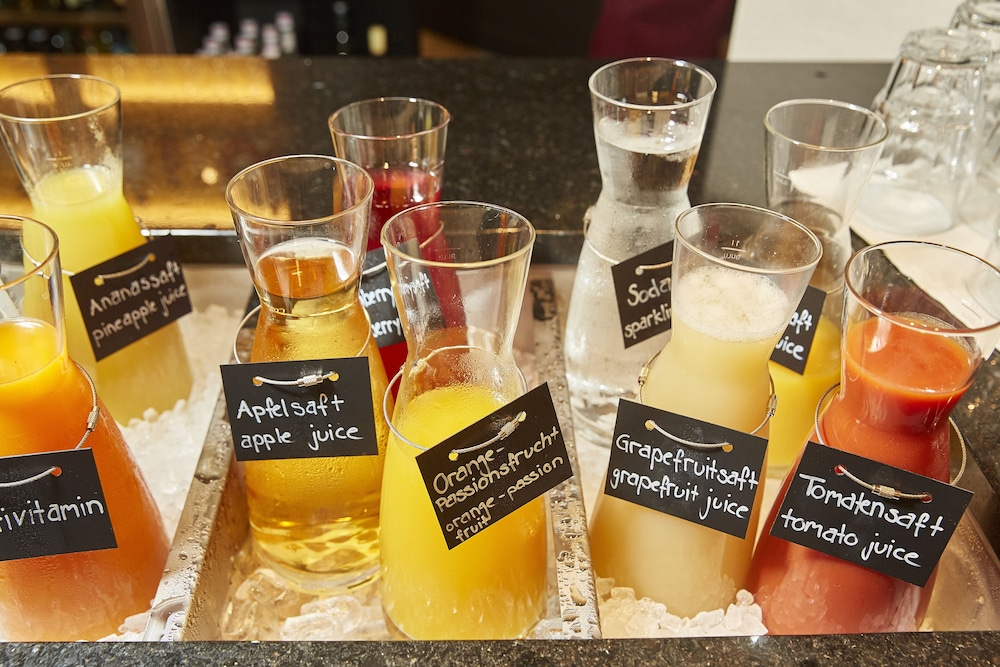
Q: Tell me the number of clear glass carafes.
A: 9